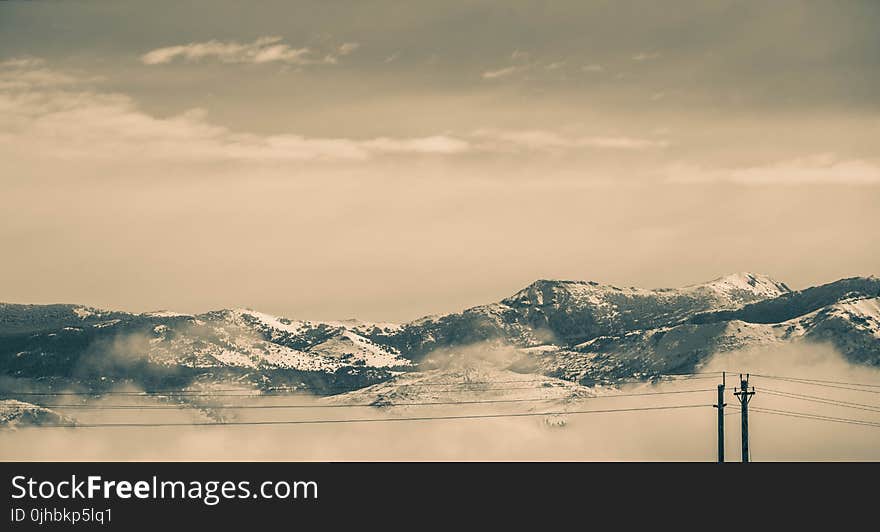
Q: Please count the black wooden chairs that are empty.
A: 0